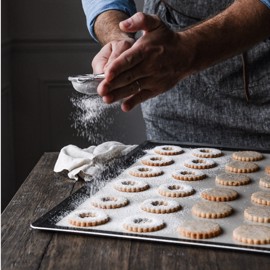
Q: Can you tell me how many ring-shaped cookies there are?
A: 12